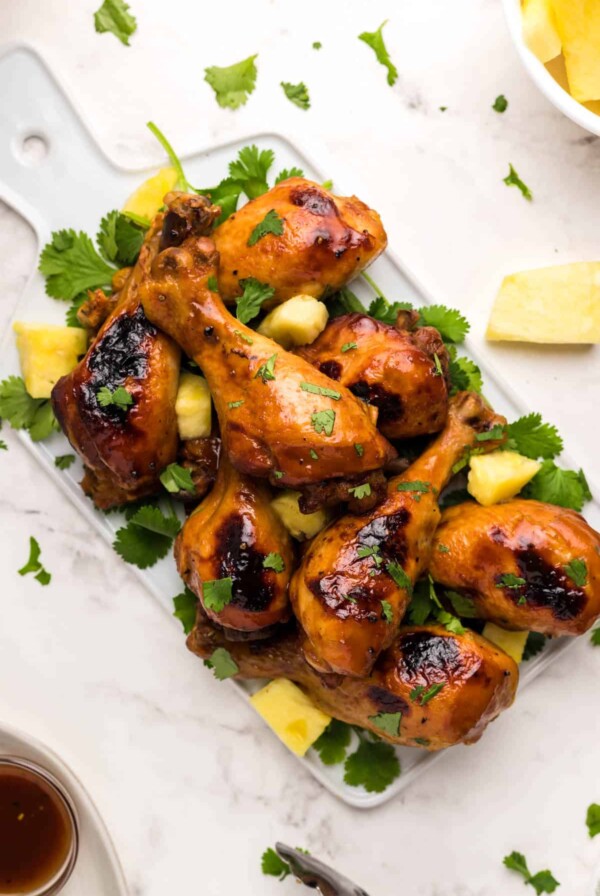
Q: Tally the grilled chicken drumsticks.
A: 8